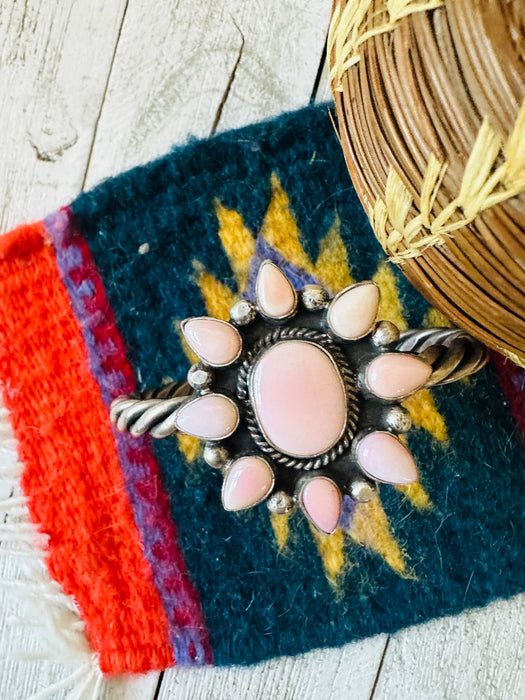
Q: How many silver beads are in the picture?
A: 8